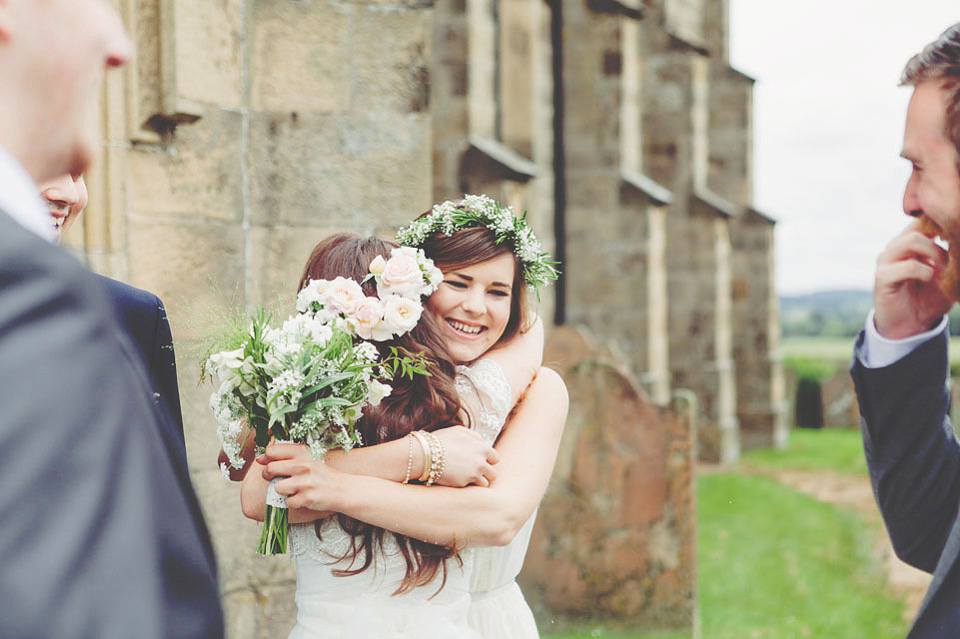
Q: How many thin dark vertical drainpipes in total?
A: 1